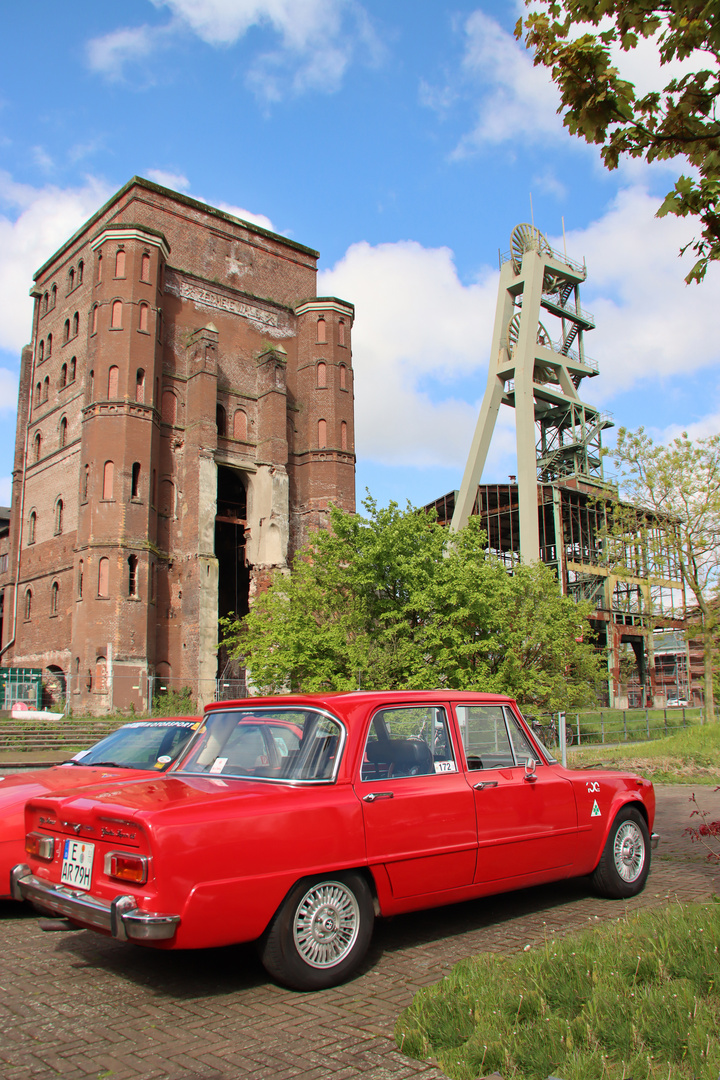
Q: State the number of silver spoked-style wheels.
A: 2